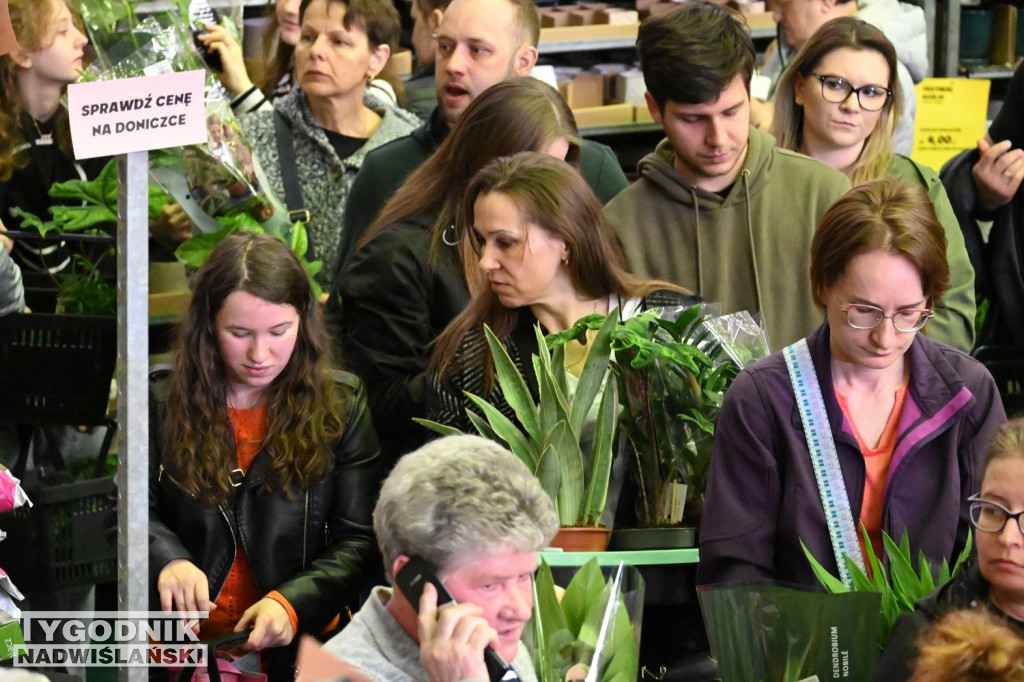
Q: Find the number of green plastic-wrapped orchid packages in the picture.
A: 1